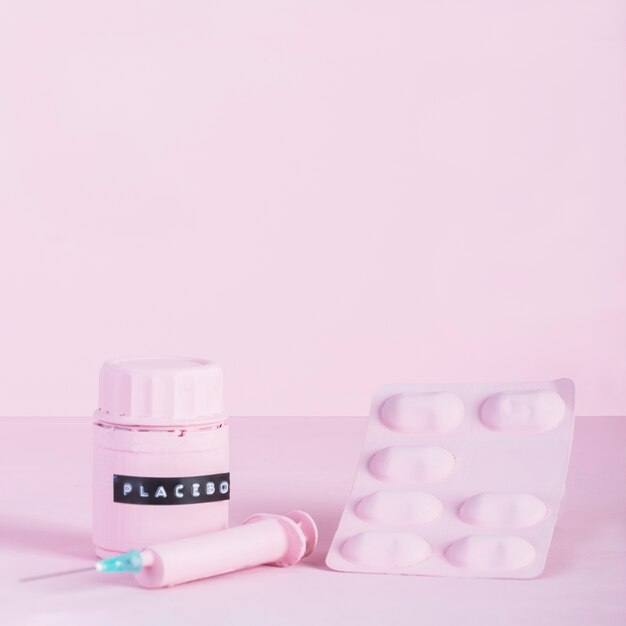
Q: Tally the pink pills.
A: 7